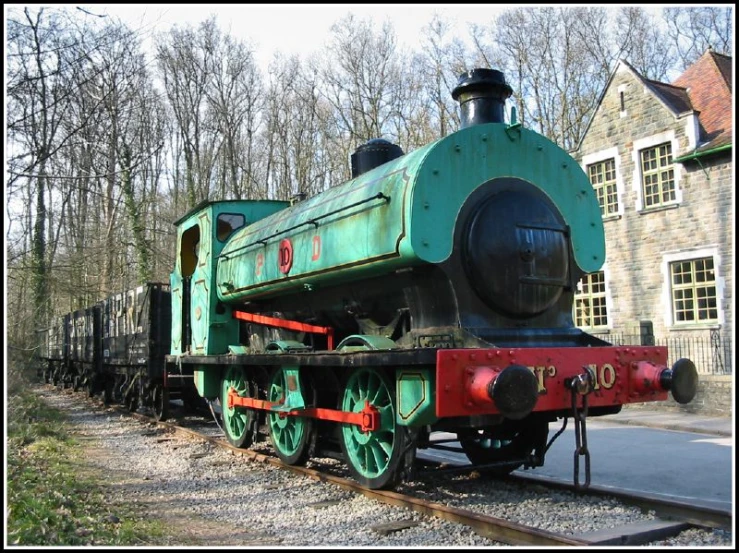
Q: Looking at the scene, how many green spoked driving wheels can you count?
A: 3